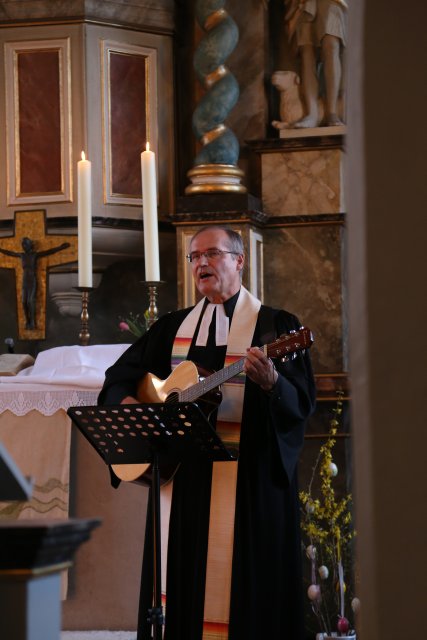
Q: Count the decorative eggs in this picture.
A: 8